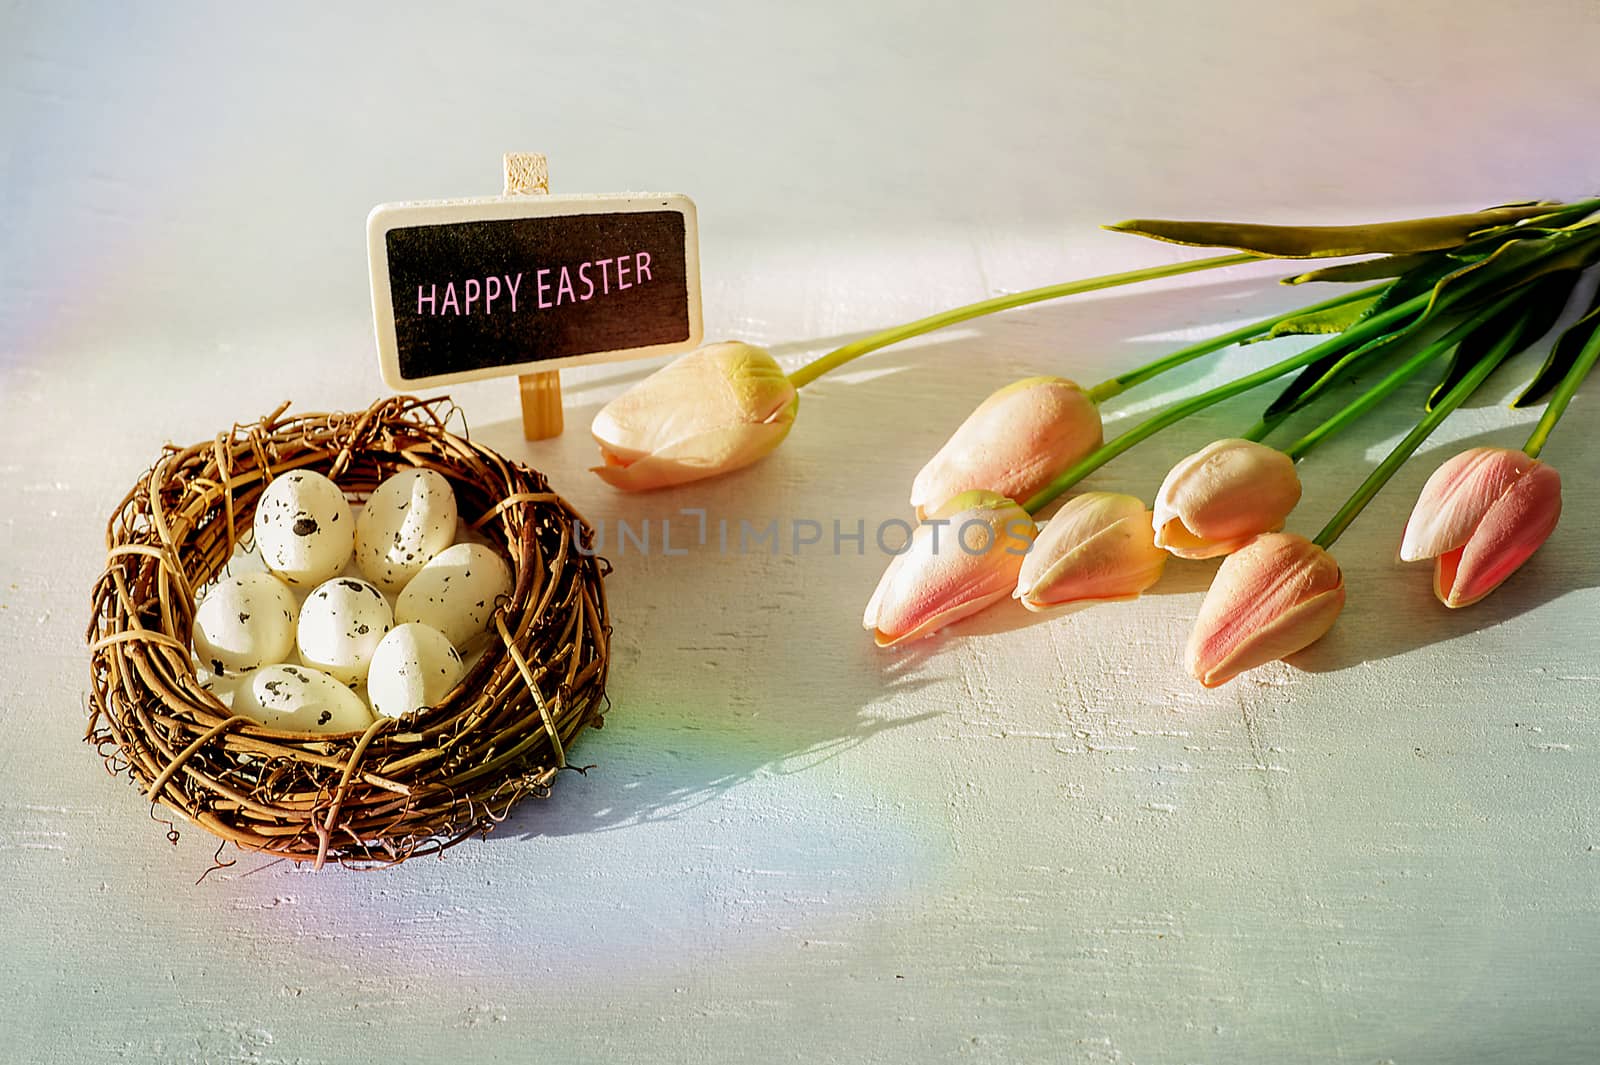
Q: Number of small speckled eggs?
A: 7